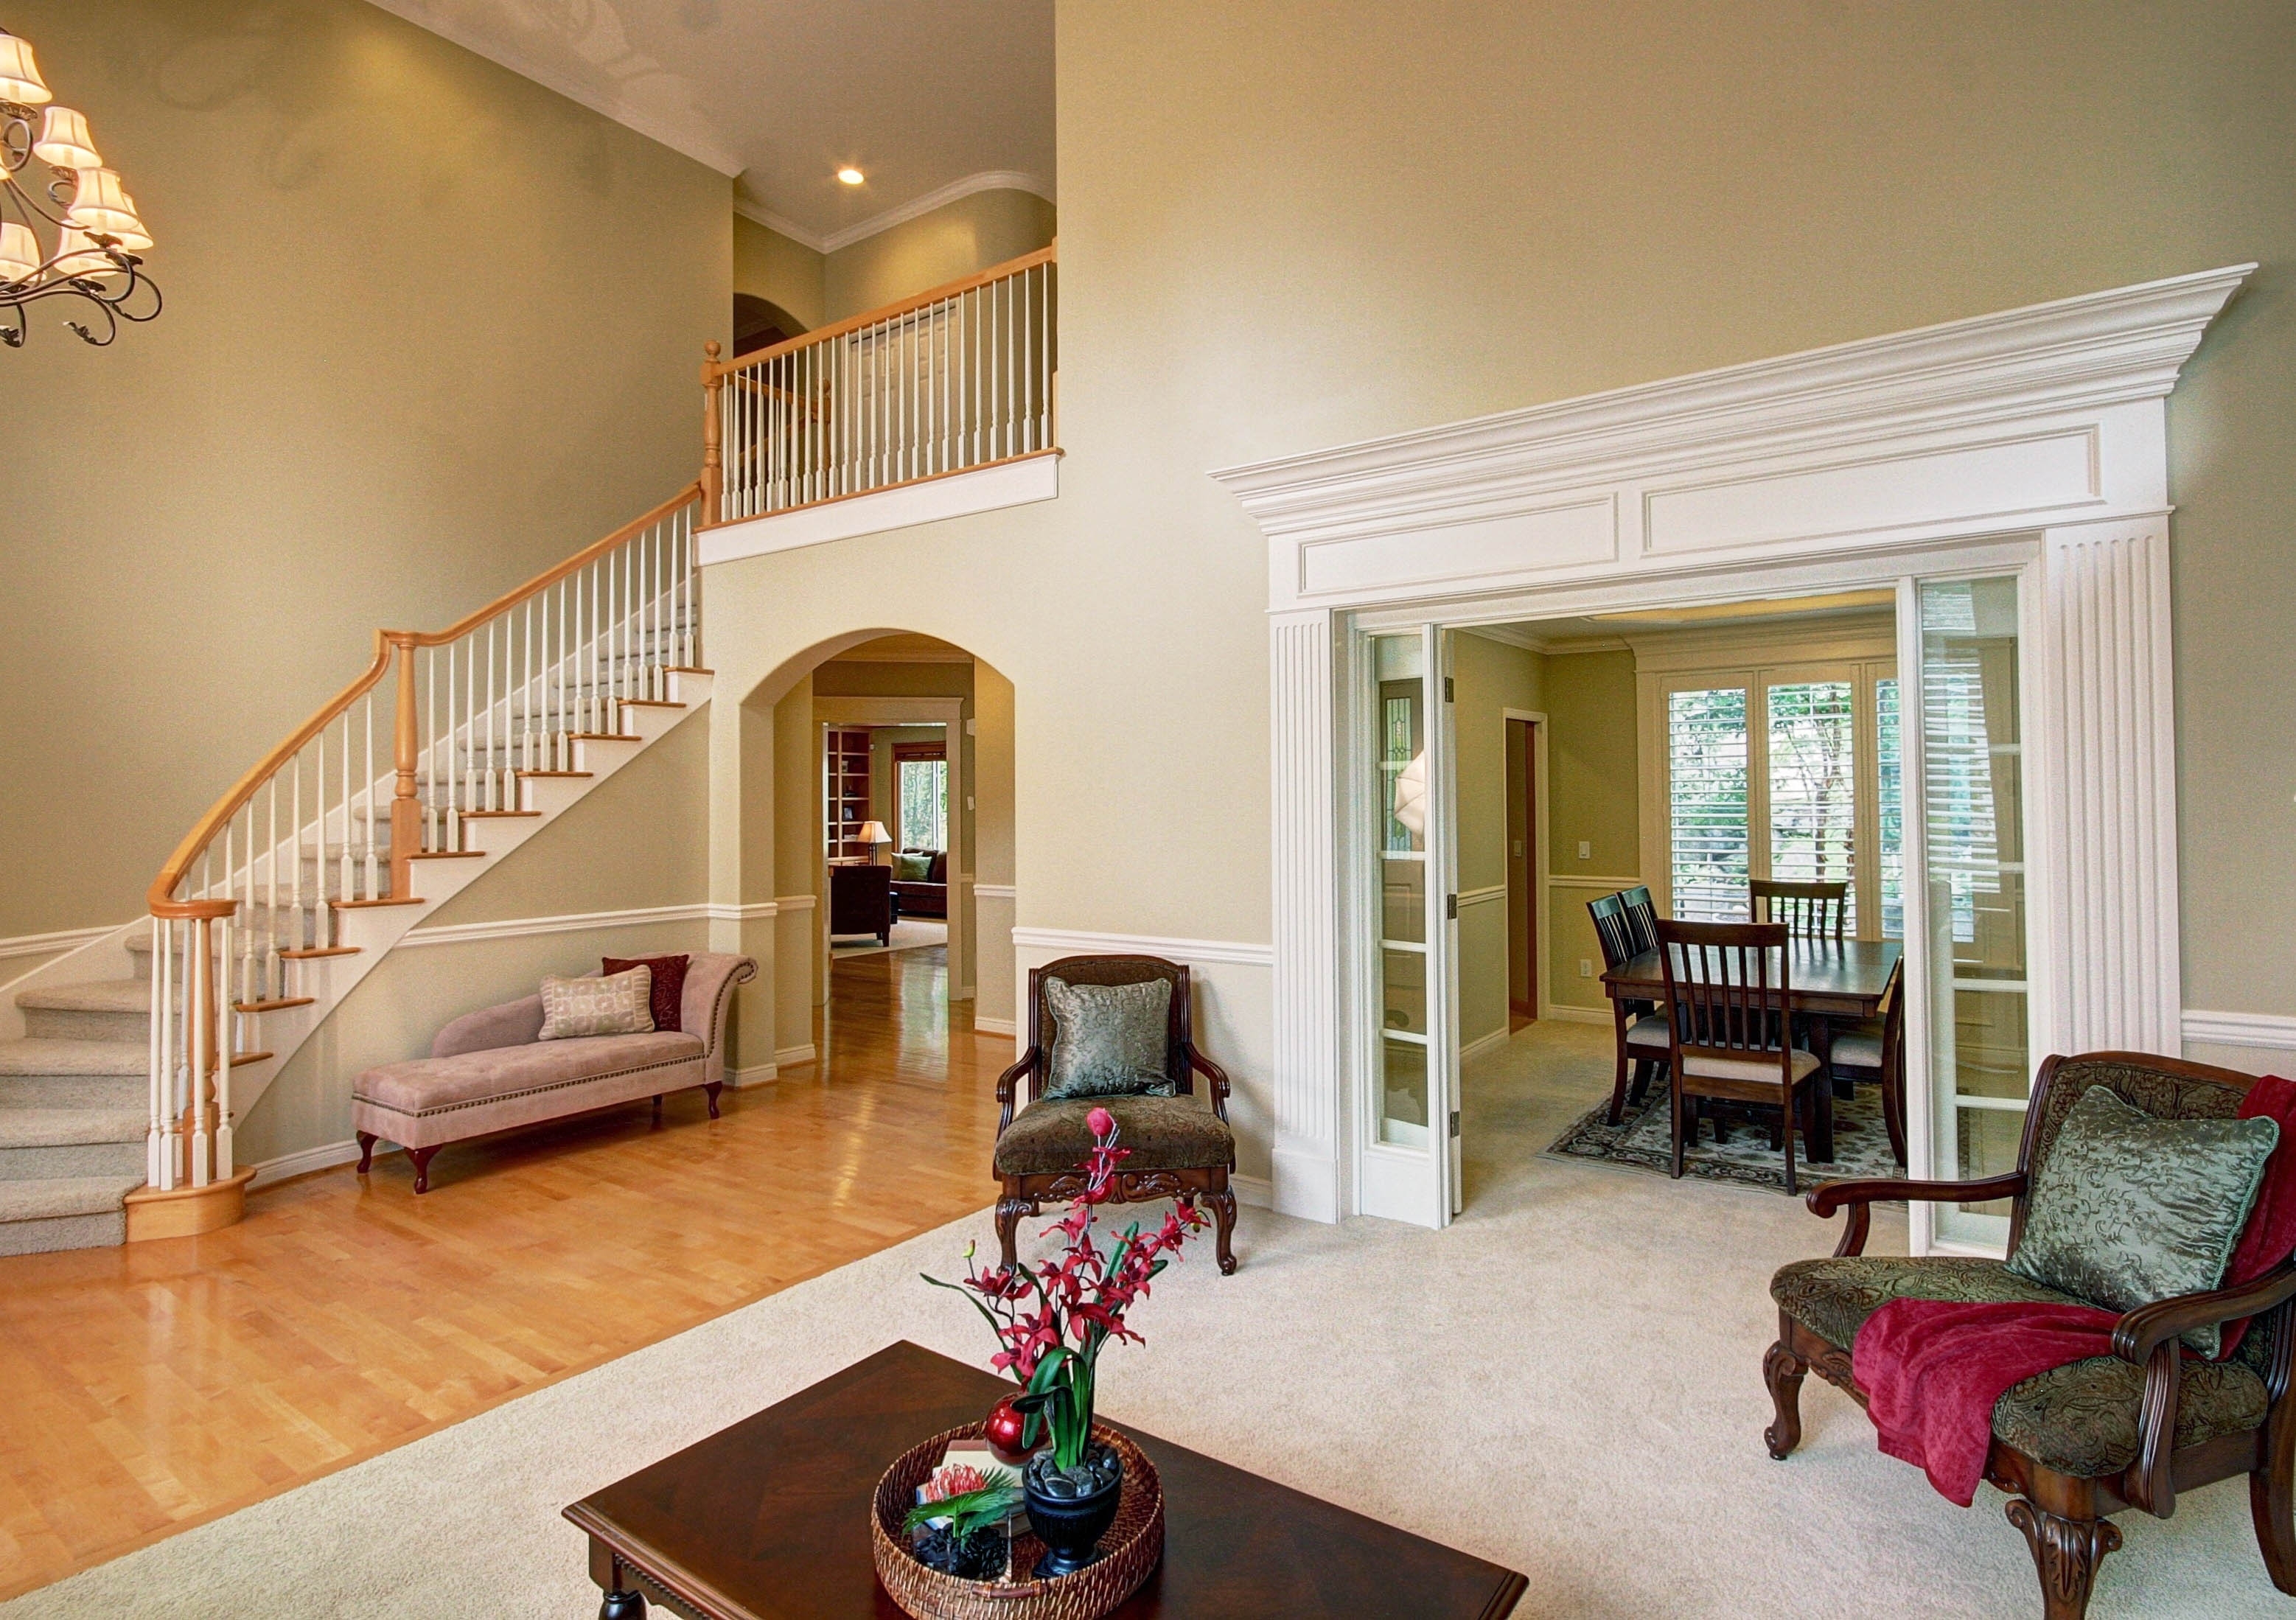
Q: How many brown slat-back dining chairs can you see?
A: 5